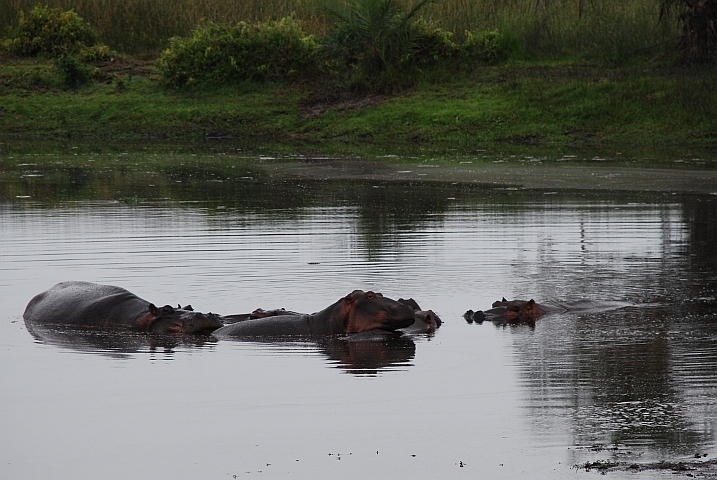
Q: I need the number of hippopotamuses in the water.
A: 5